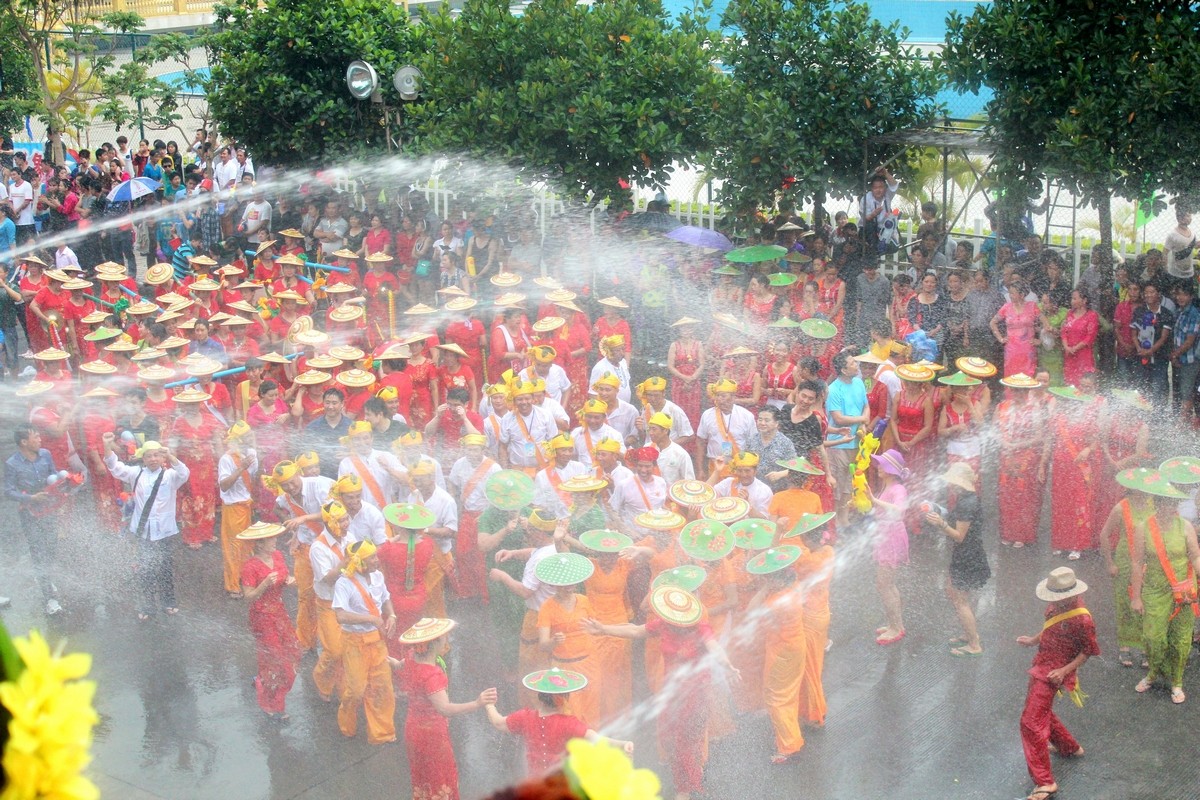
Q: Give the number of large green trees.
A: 4